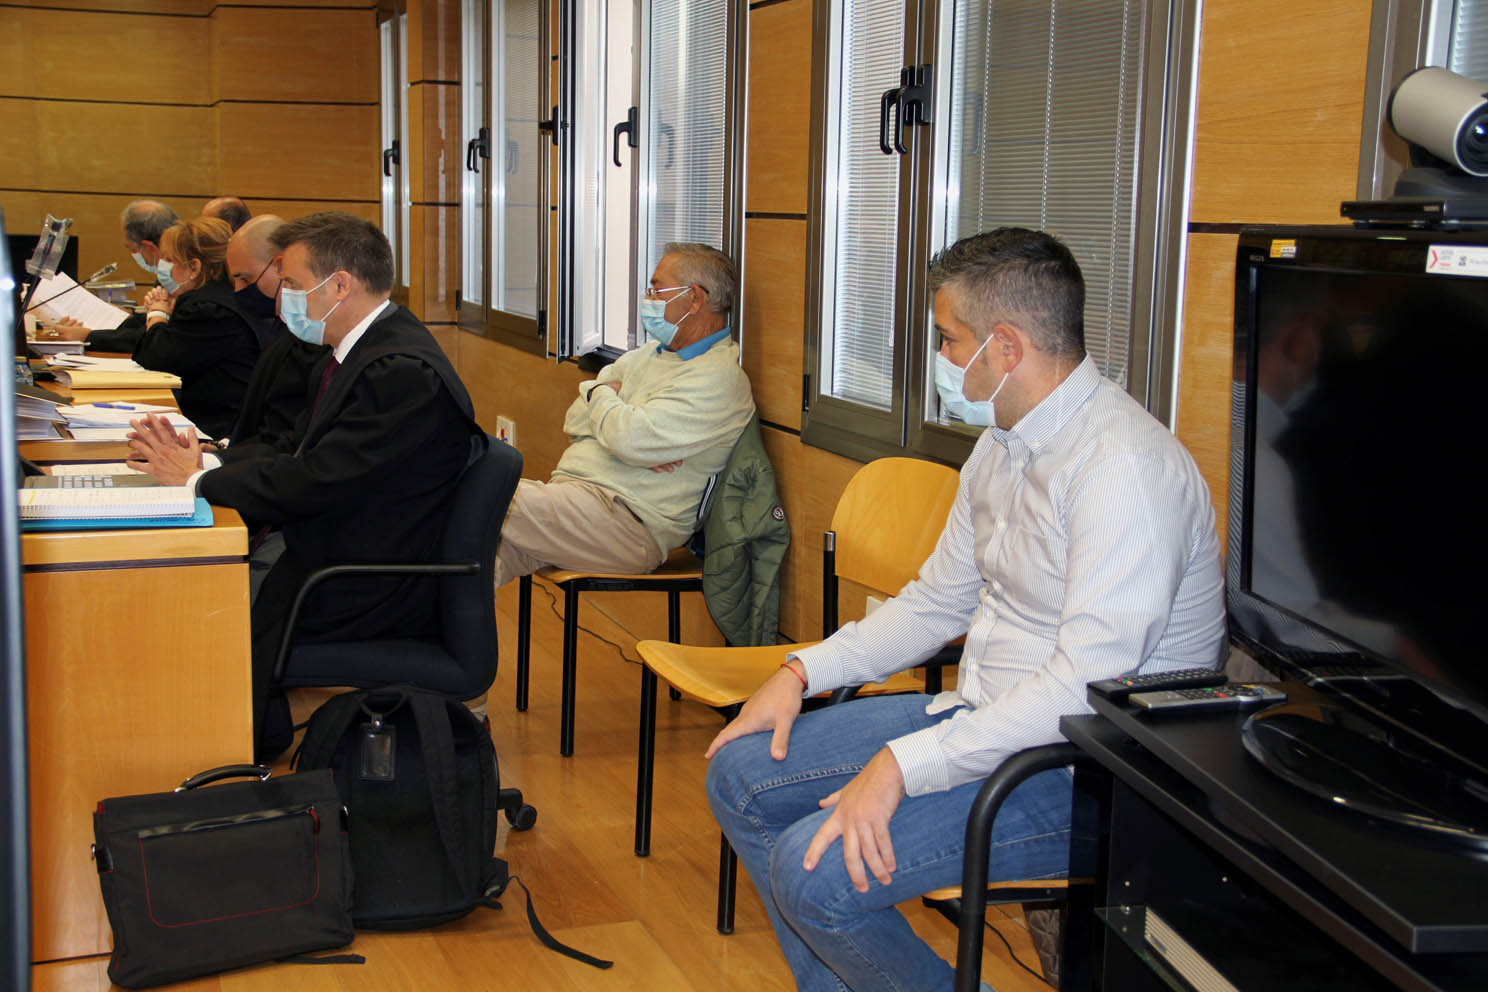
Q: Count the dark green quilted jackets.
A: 1